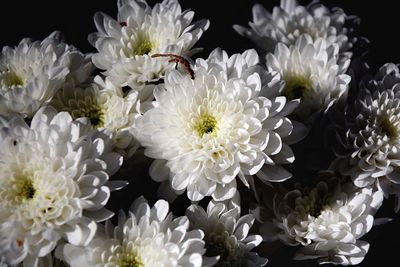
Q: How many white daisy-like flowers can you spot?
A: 11